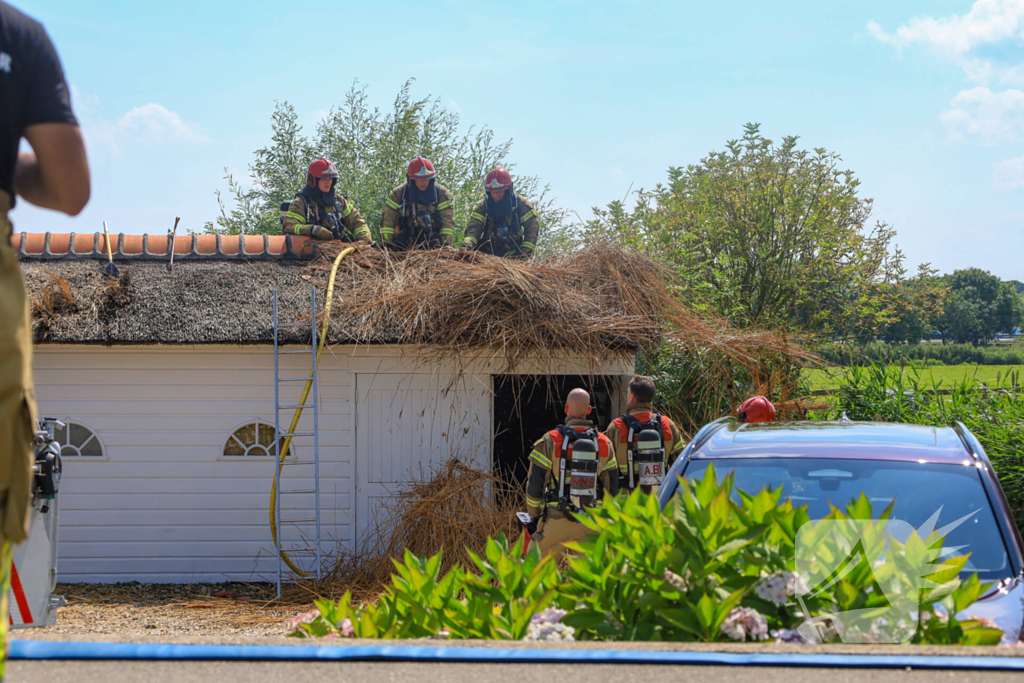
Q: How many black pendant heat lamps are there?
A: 0